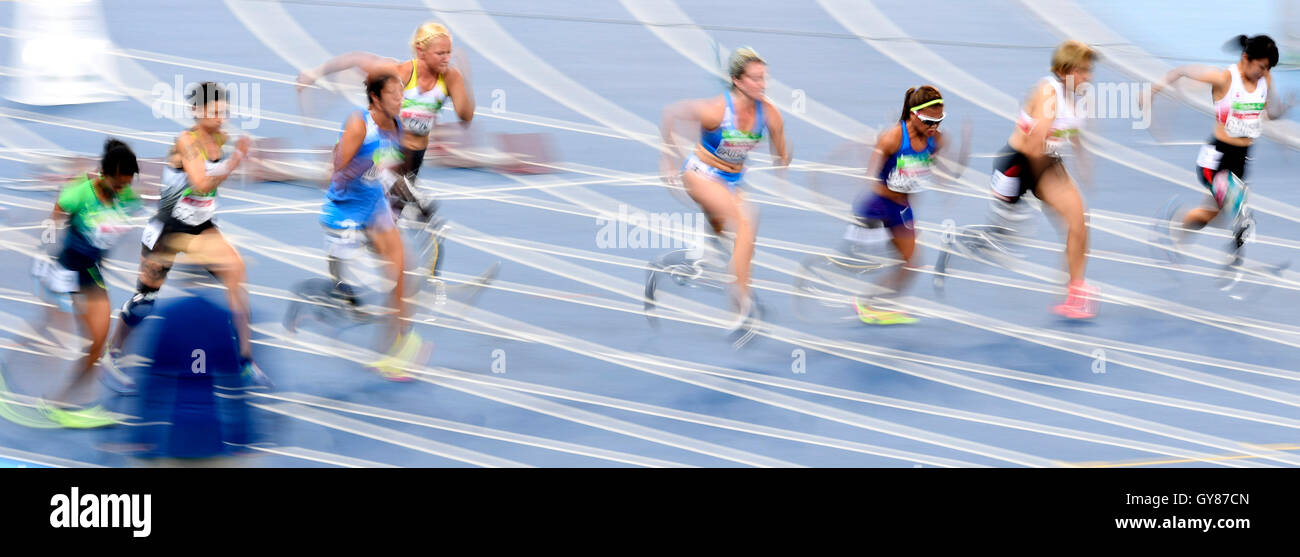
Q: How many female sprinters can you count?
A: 8